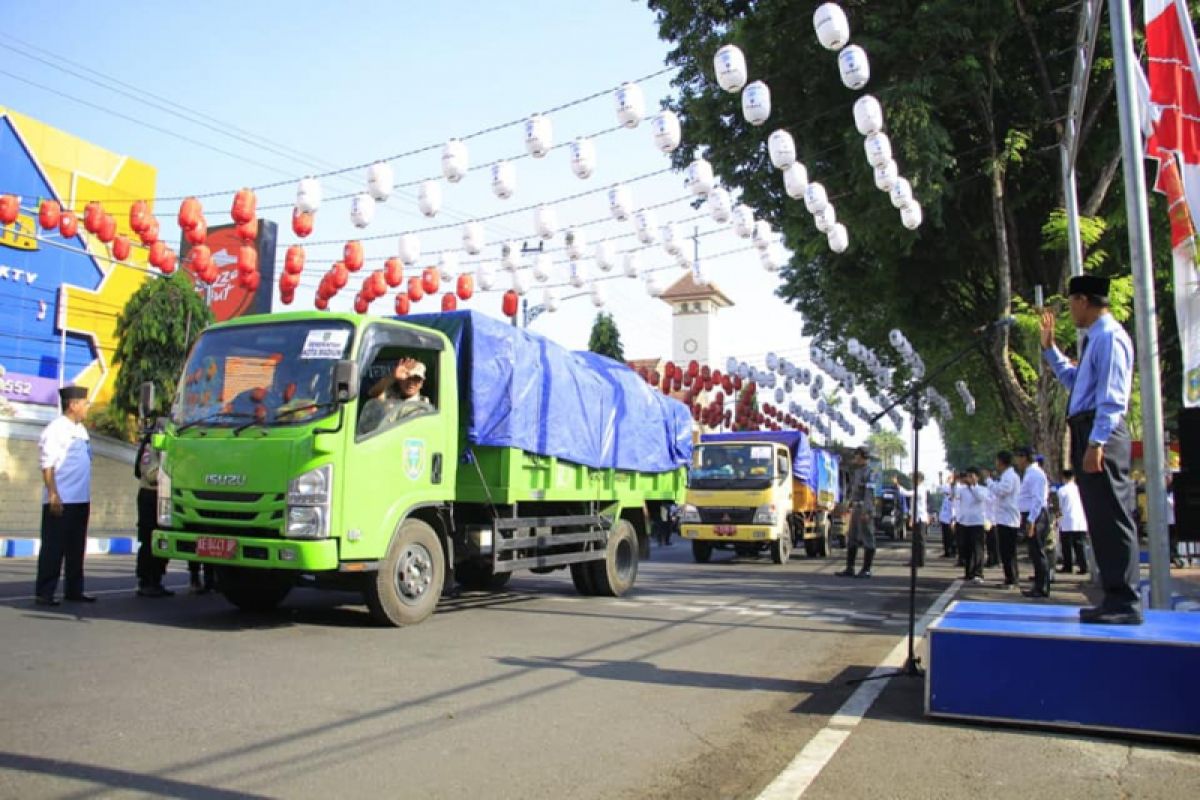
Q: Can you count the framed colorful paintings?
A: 0